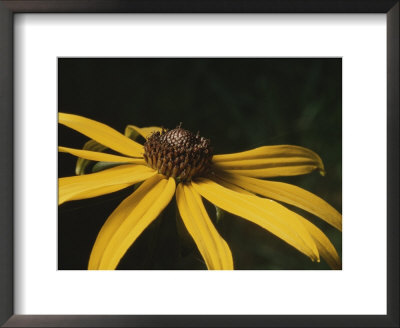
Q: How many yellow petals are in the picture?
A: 10